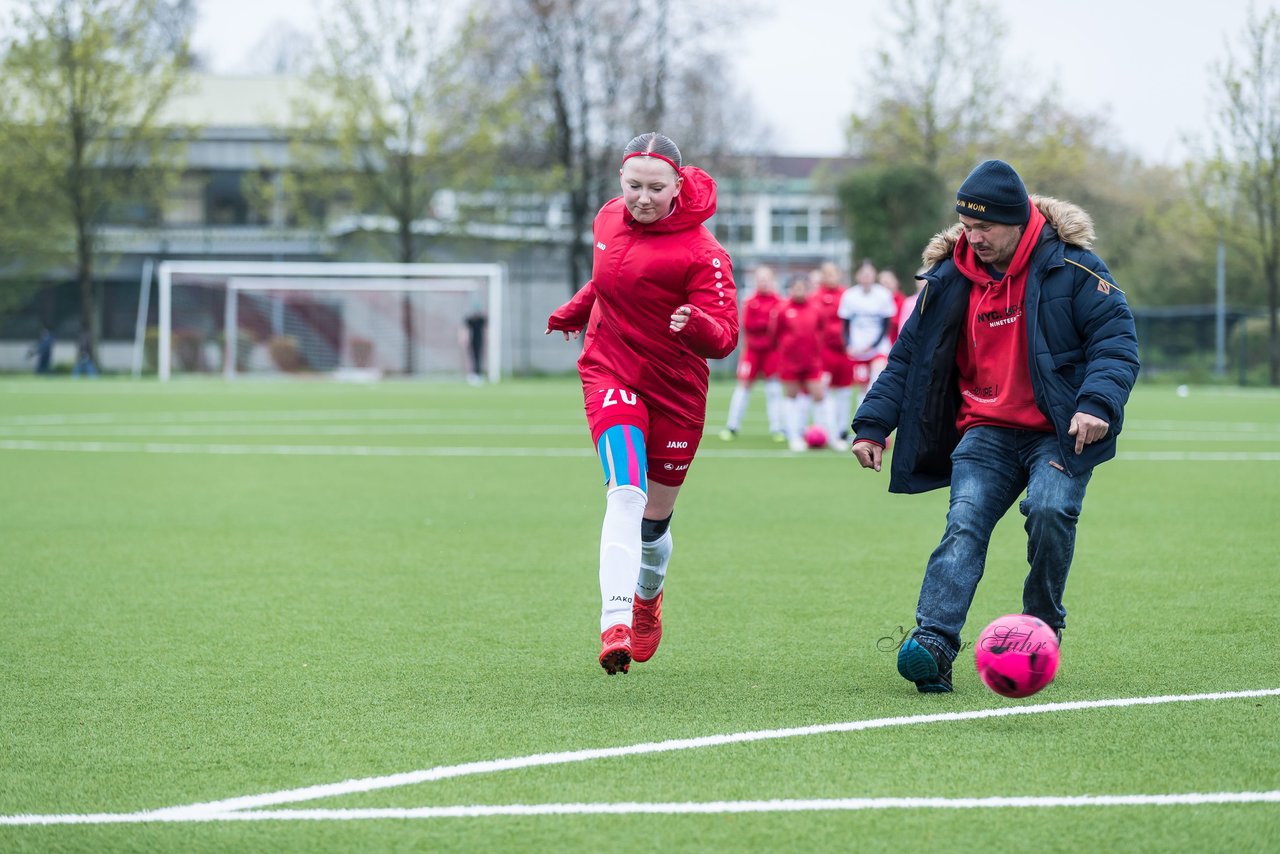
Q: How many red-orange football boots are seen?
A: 2